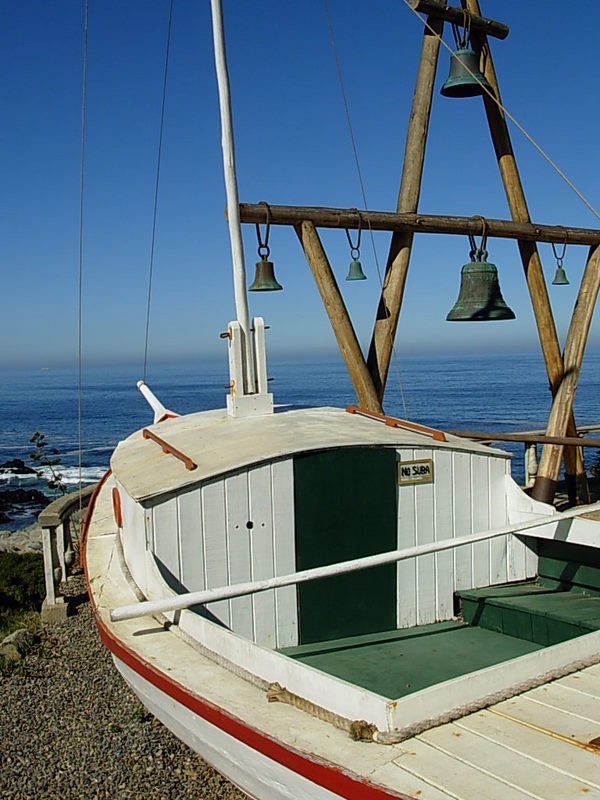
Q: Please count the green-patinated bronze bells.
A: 5